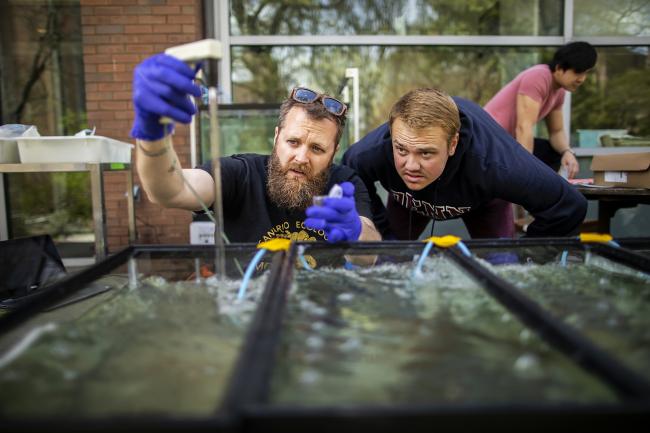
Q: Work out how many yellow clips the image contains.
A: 3